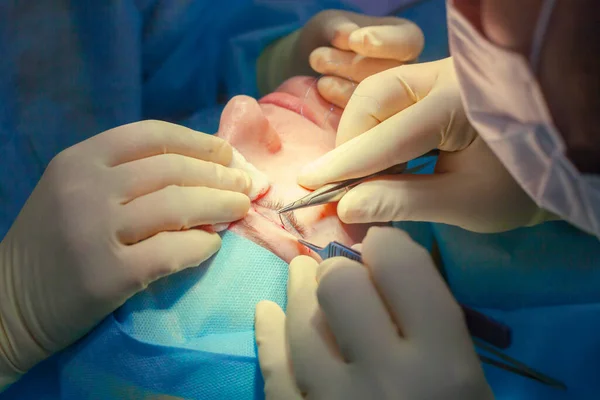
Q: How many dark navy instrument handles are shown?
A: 1